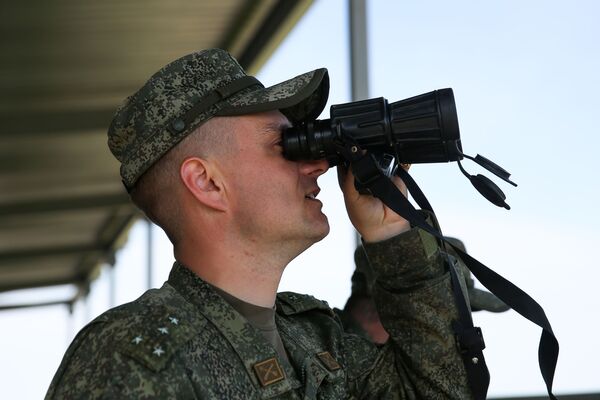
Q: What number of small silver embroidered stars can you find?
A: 4